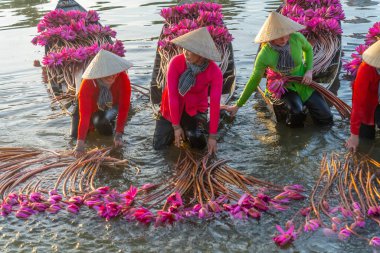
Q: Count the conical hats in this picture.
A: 4